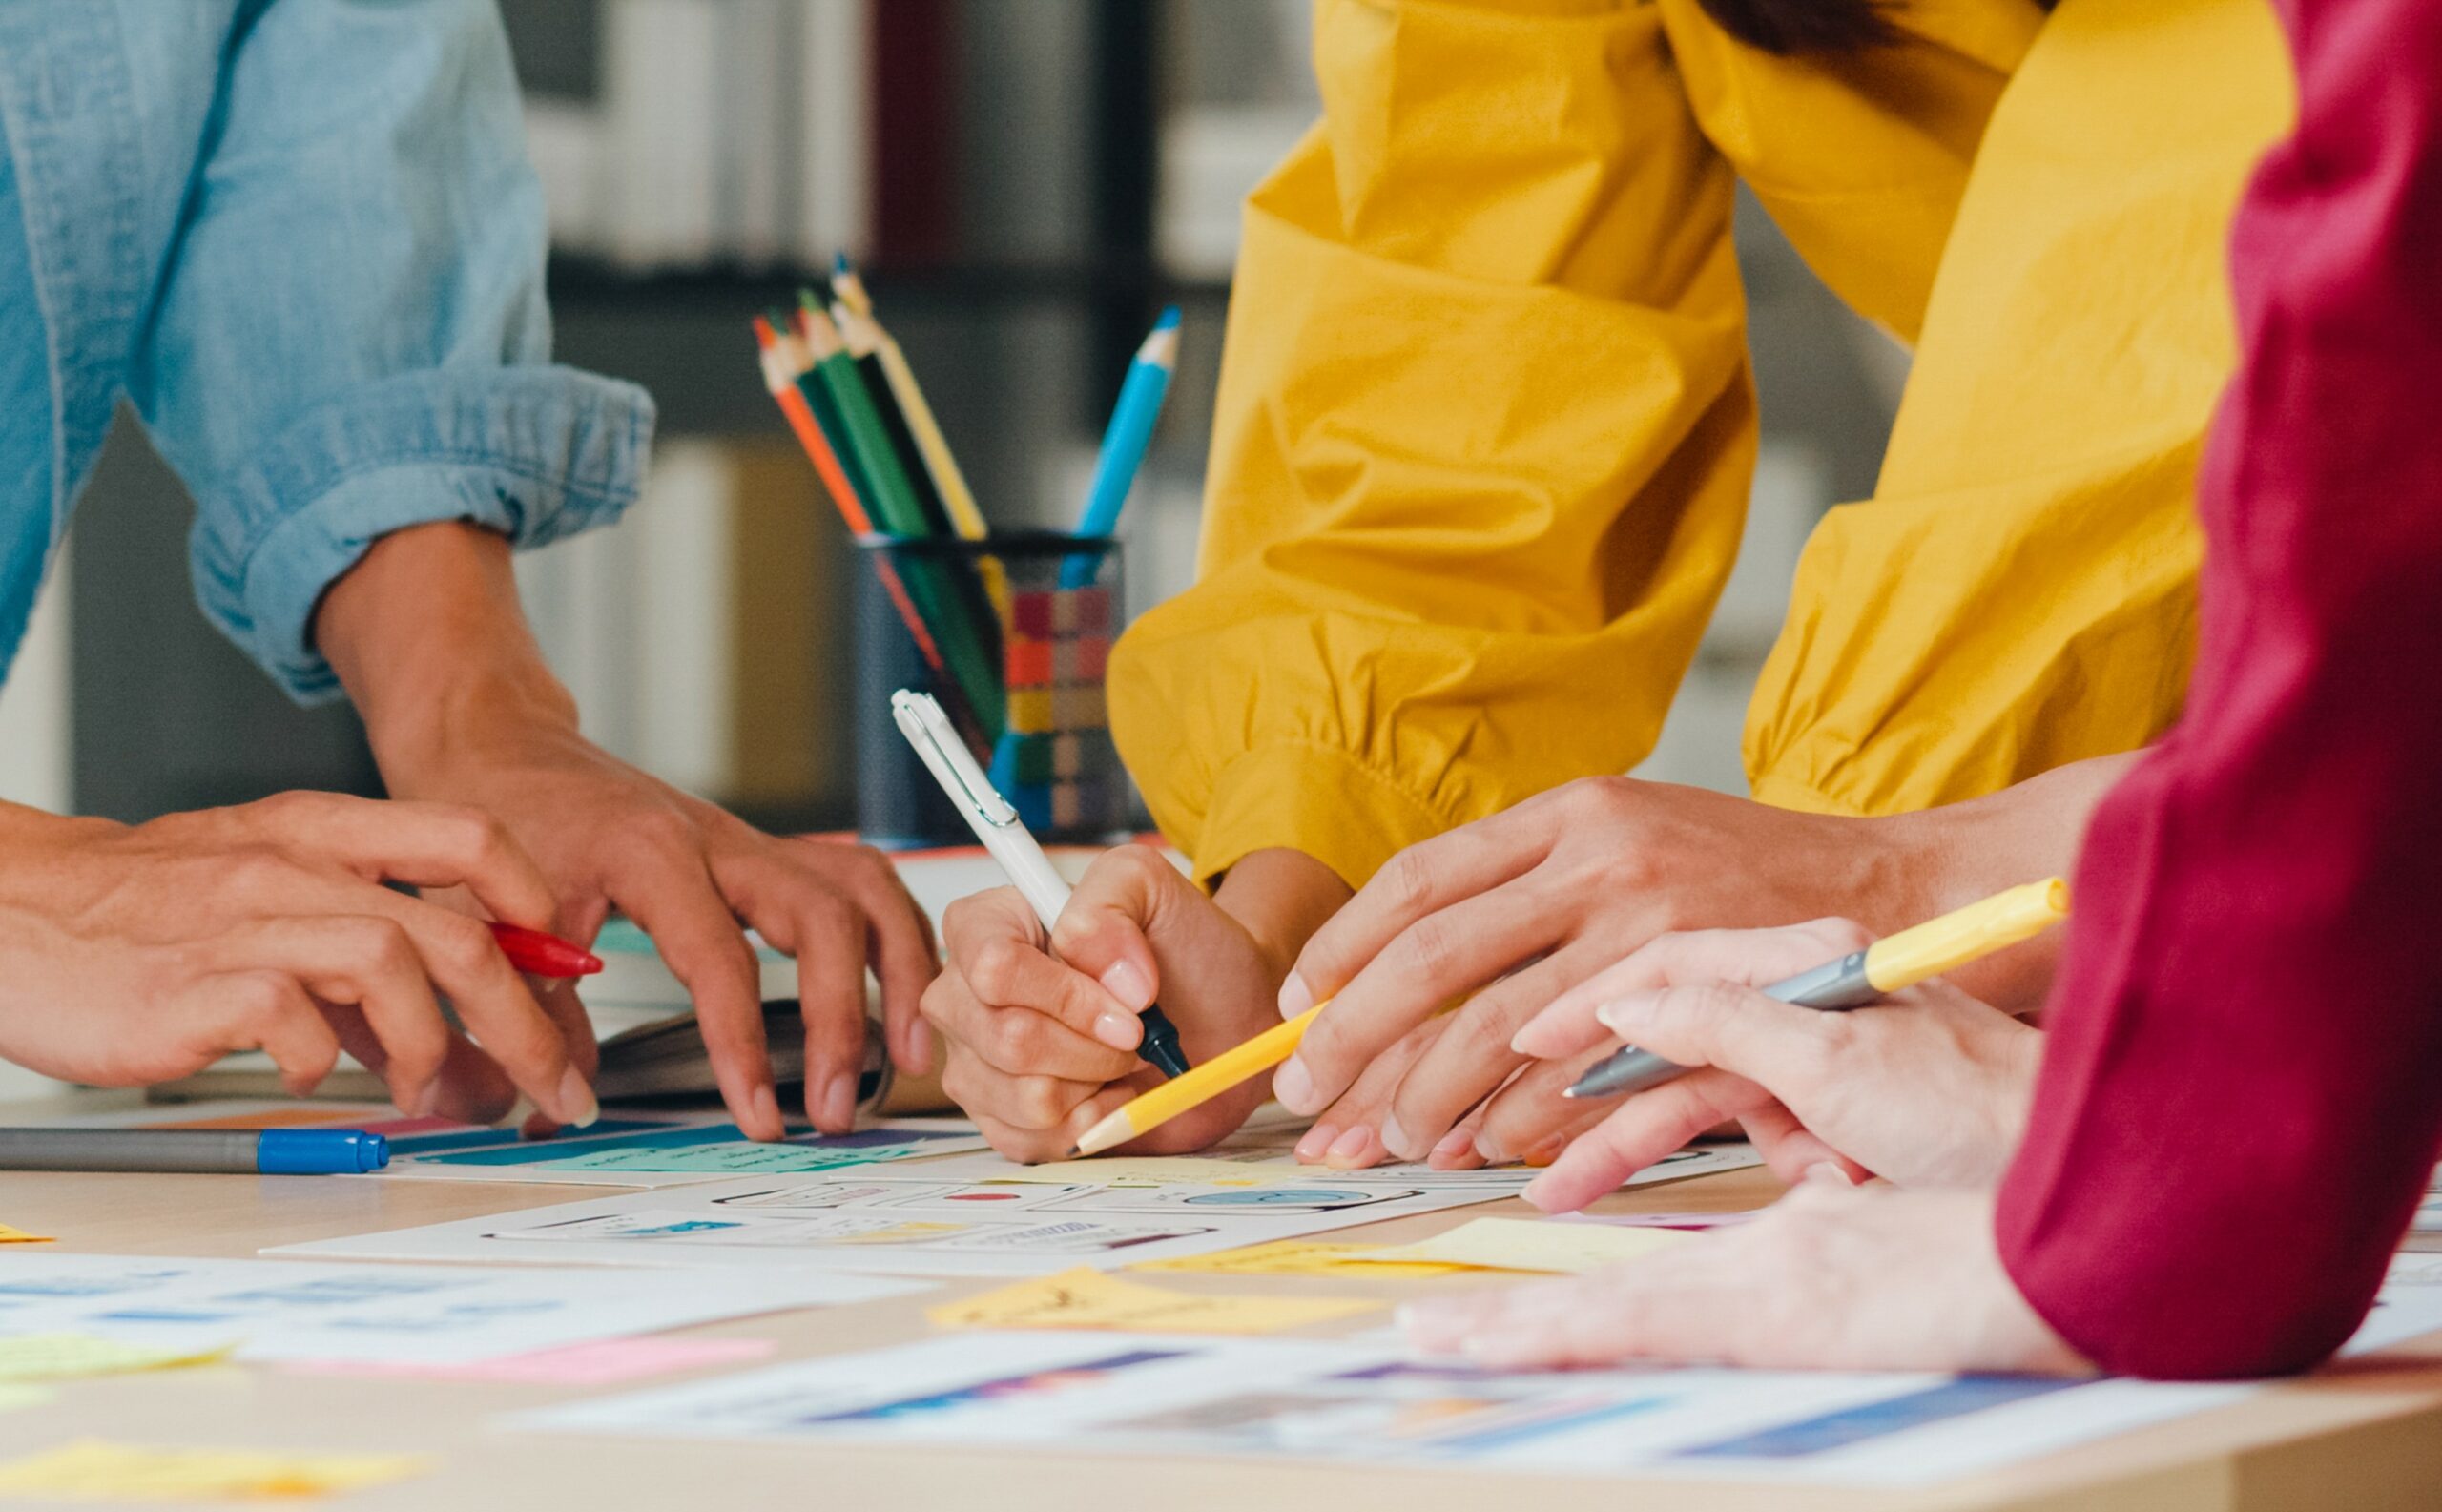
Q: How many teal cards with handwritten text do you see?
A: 1